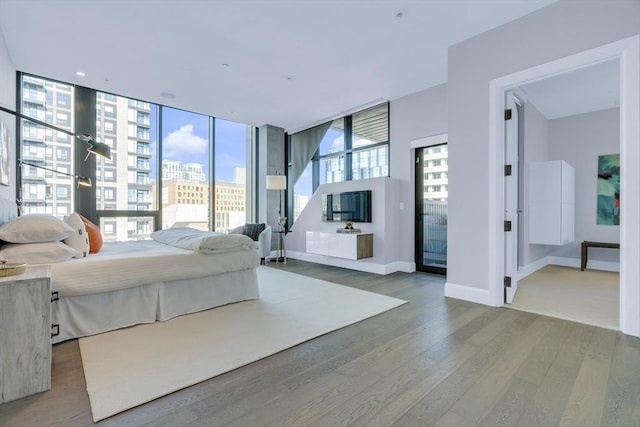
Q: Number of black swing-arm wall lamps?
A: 2